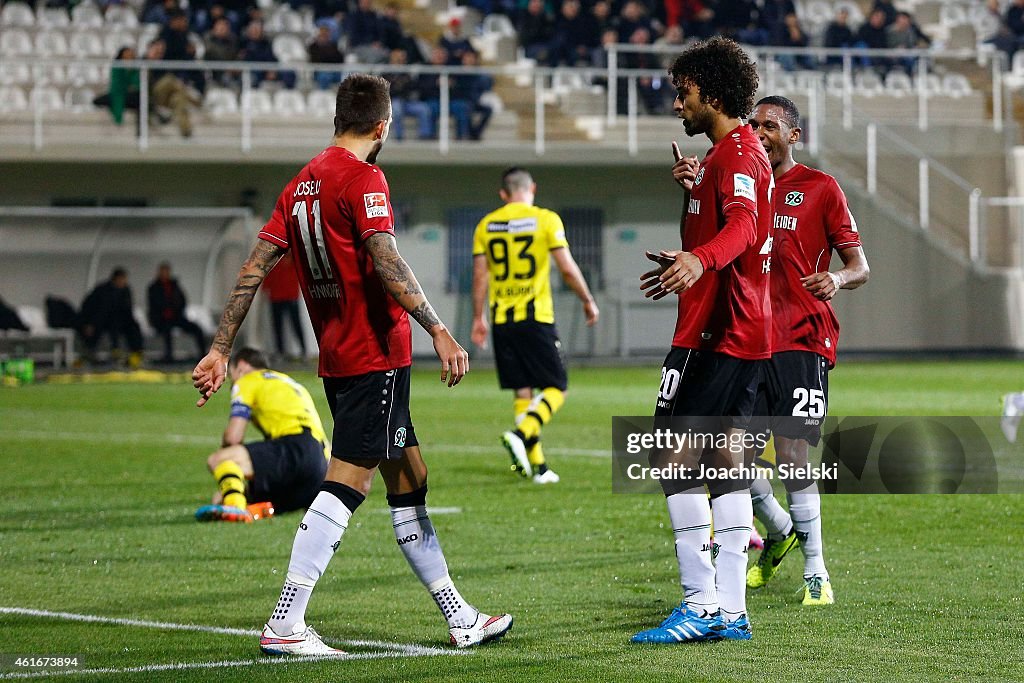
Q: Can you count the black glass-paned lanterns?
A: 0